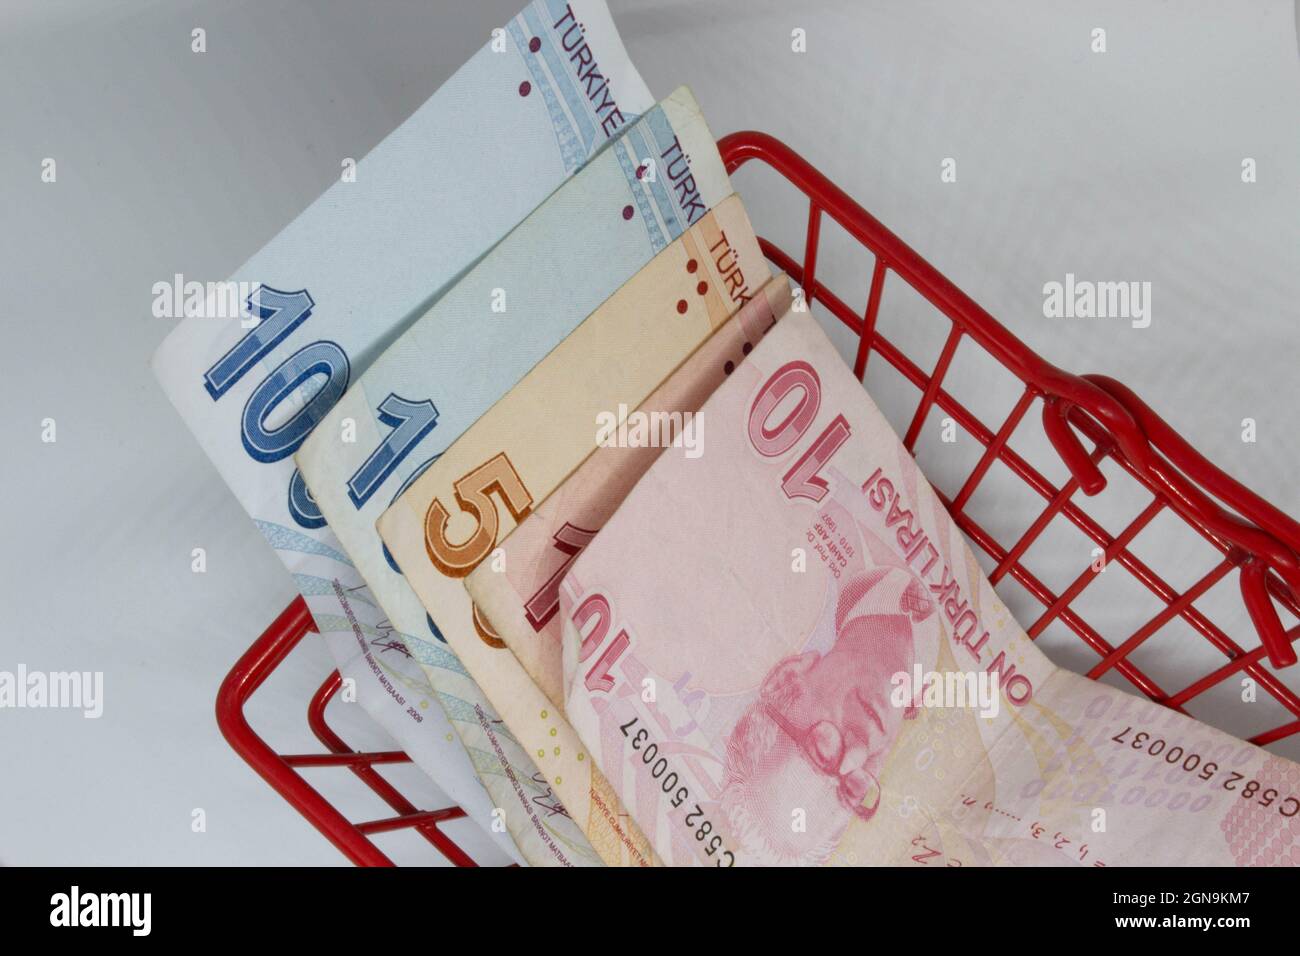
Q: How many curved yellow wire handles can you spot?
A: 0